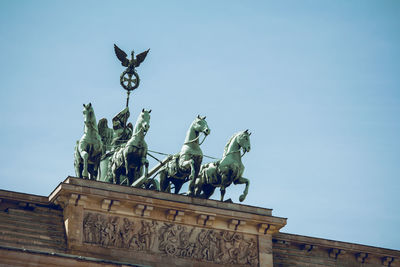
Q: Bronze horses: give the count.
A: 4